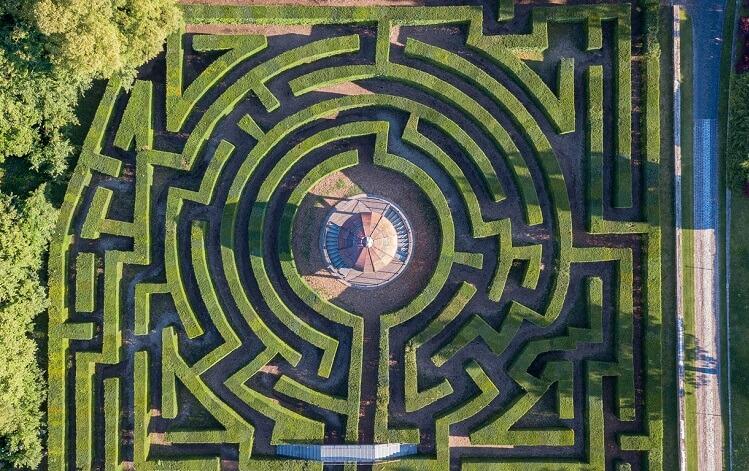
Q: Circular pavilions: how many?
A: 1